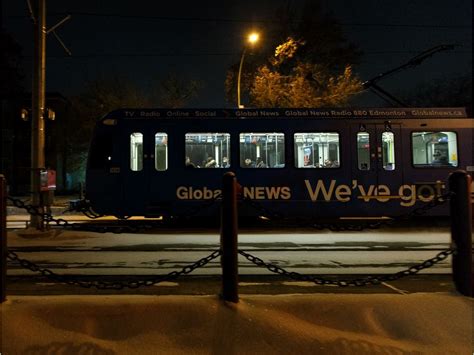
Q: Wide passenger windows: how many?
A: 4